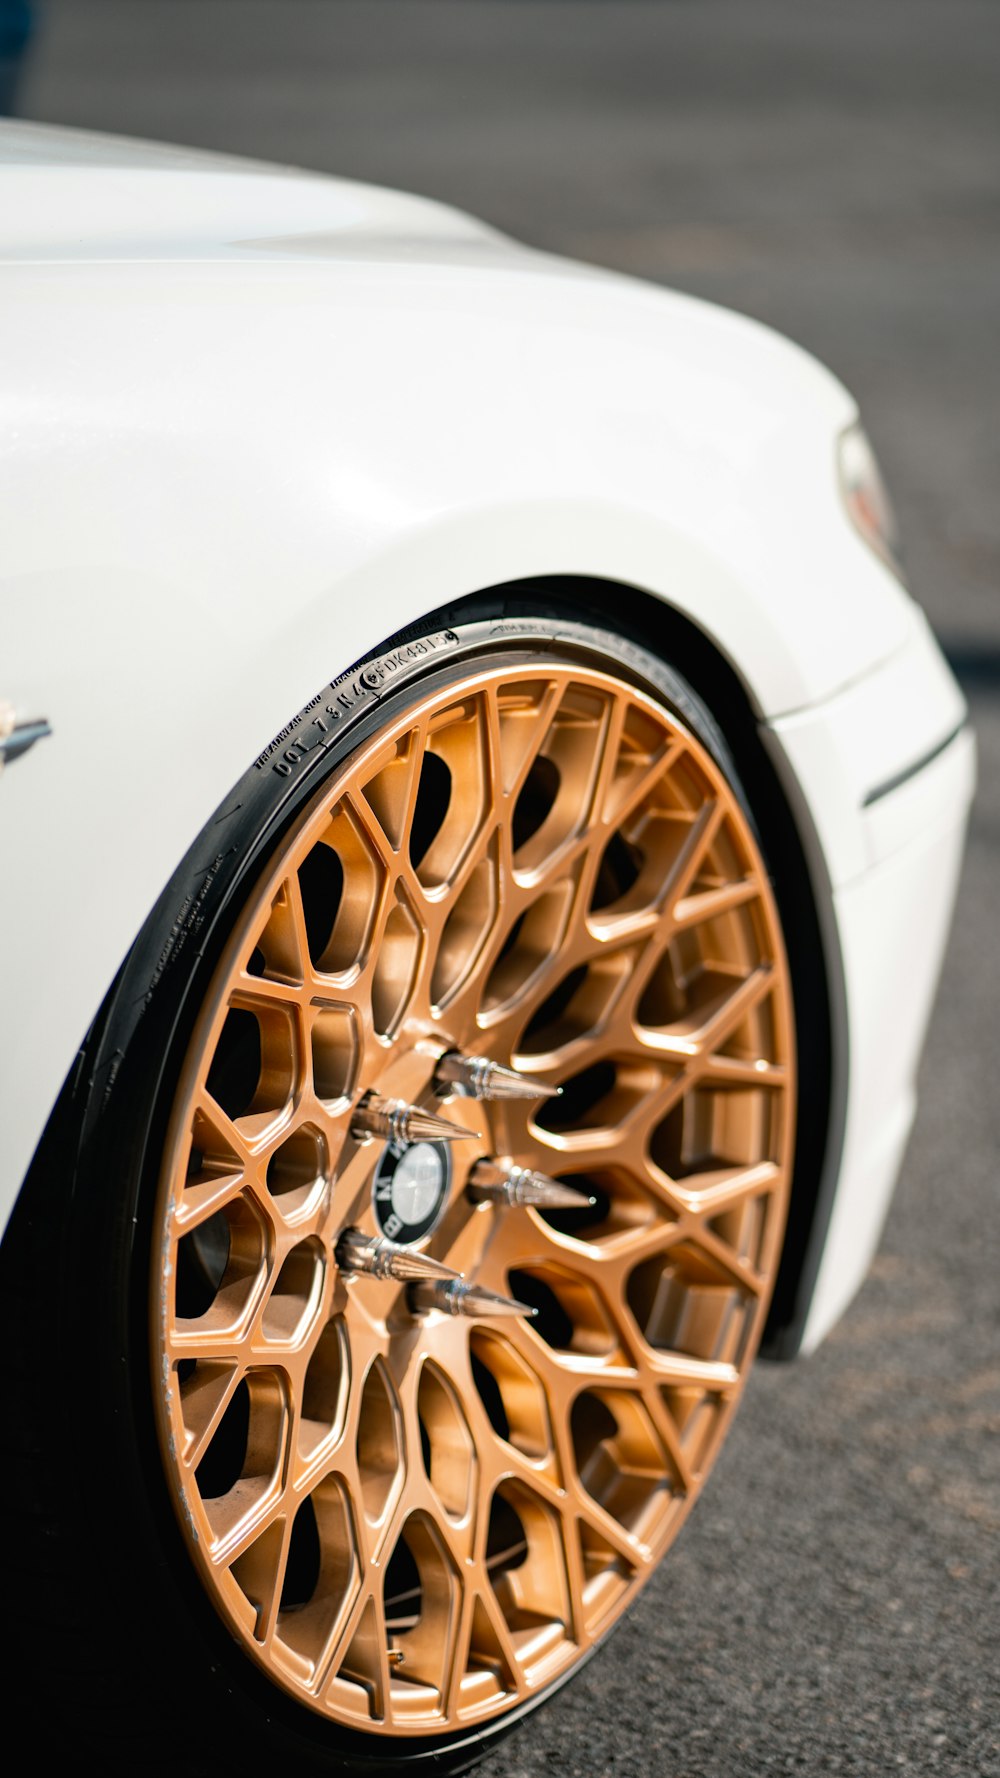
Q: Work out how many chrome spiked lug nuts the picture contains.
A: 5